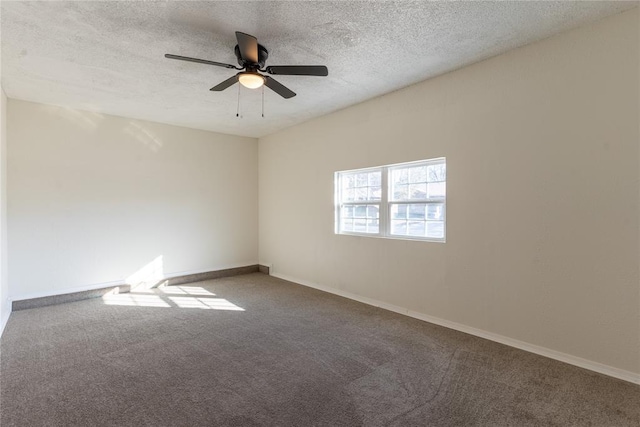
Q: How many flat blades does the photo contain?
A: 5